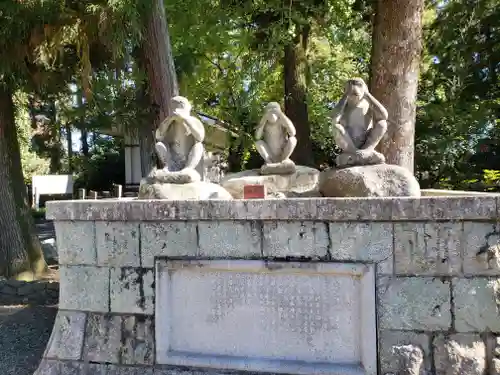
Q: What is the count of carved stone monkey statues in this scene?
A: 3